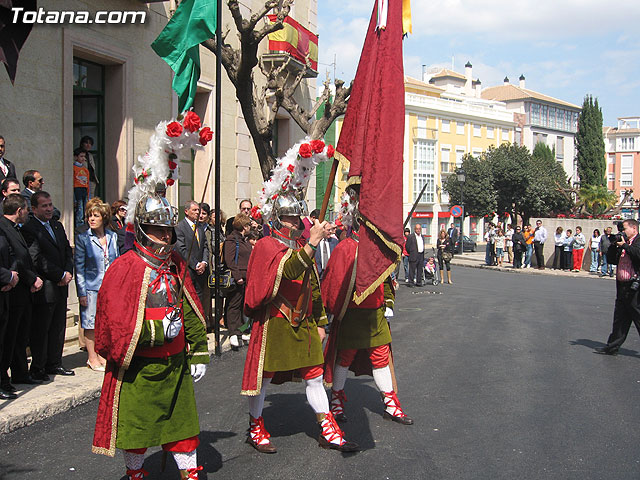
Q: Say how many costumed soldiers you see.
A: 3